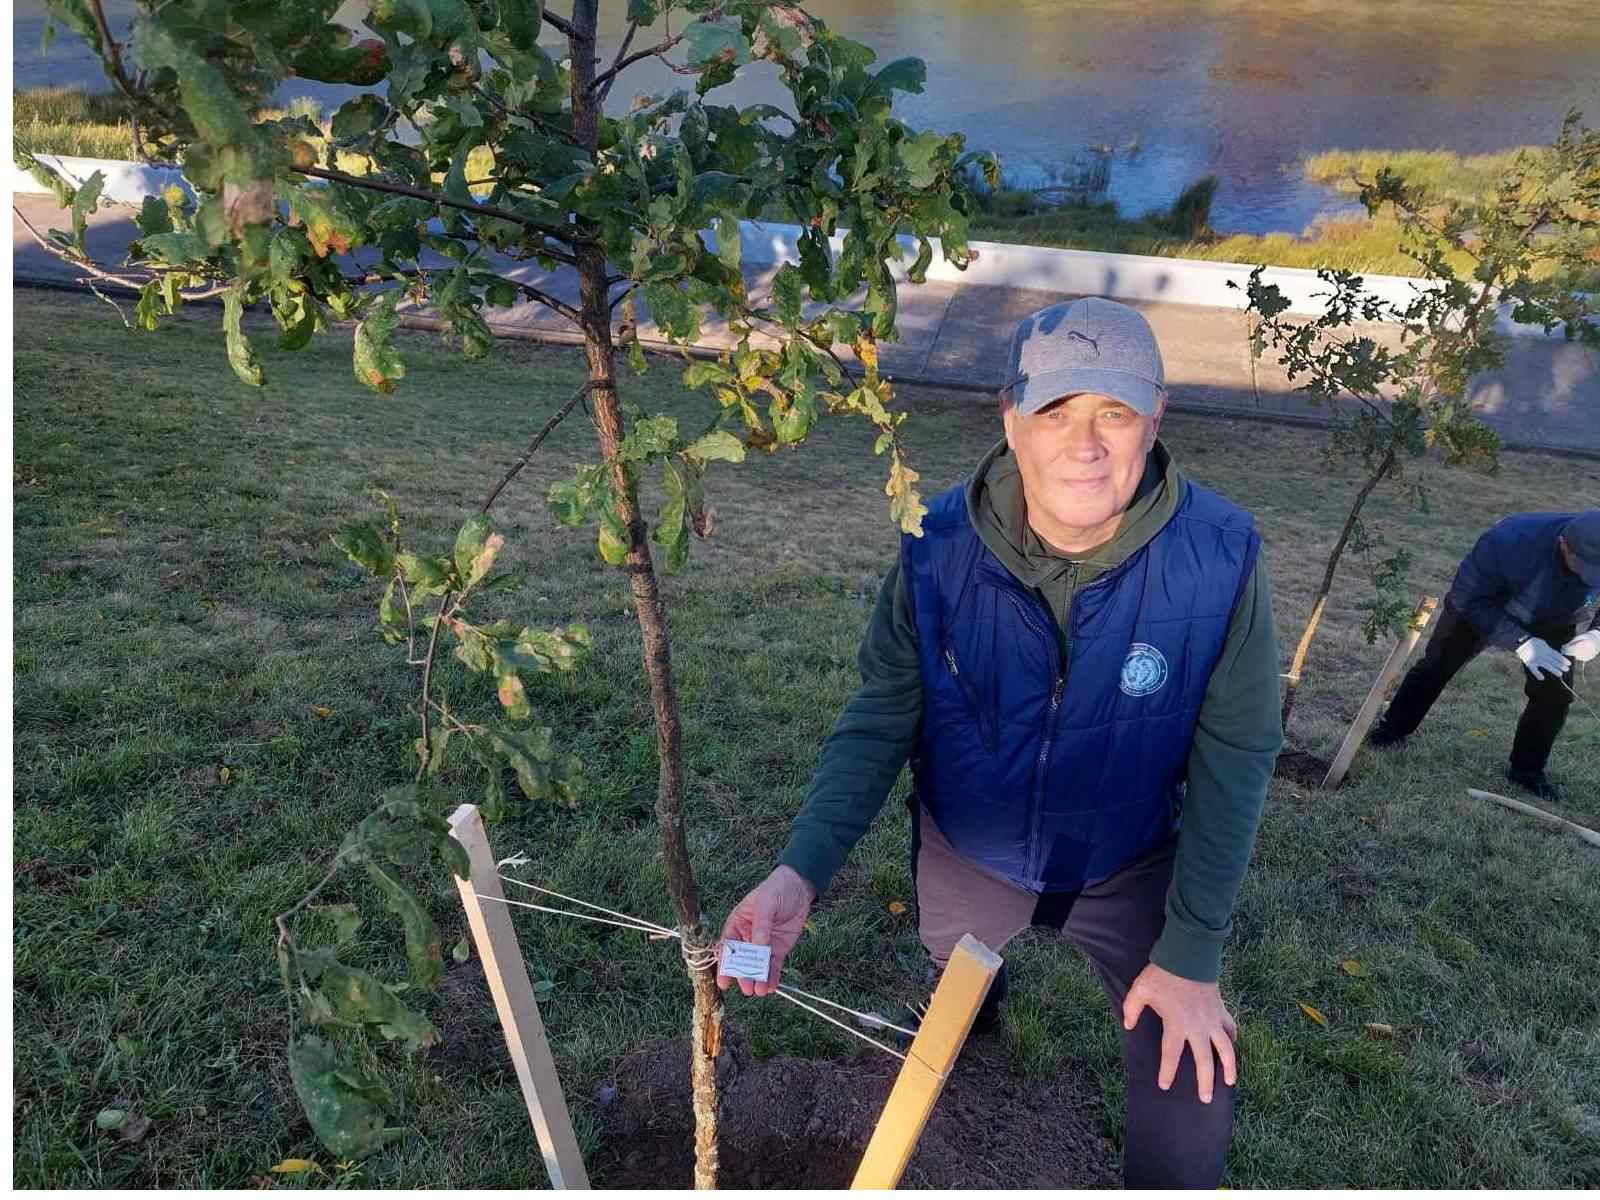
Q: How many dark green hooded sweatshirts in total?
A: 1